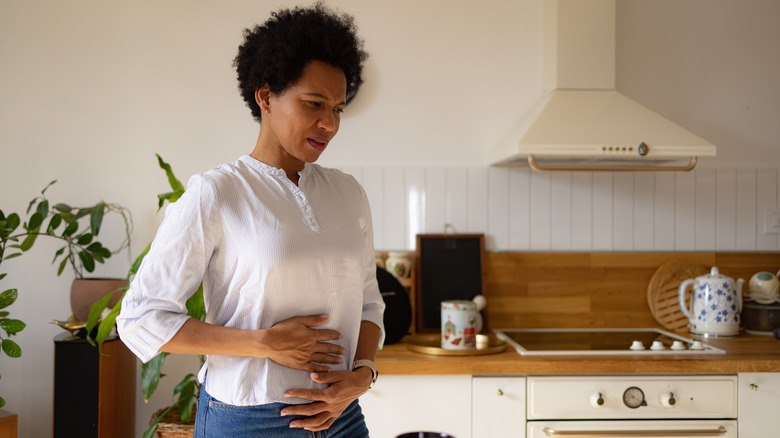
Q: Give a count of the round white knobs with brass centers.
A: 2